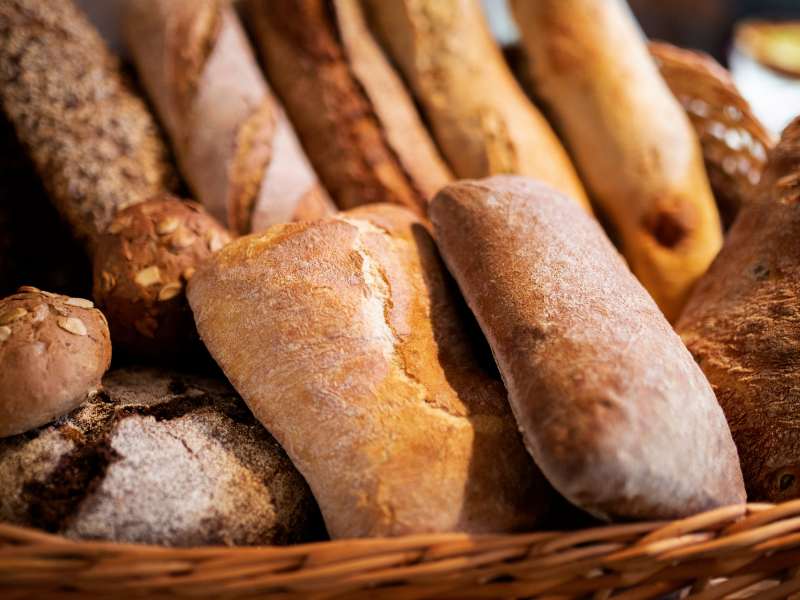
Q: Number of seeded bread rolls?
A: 2